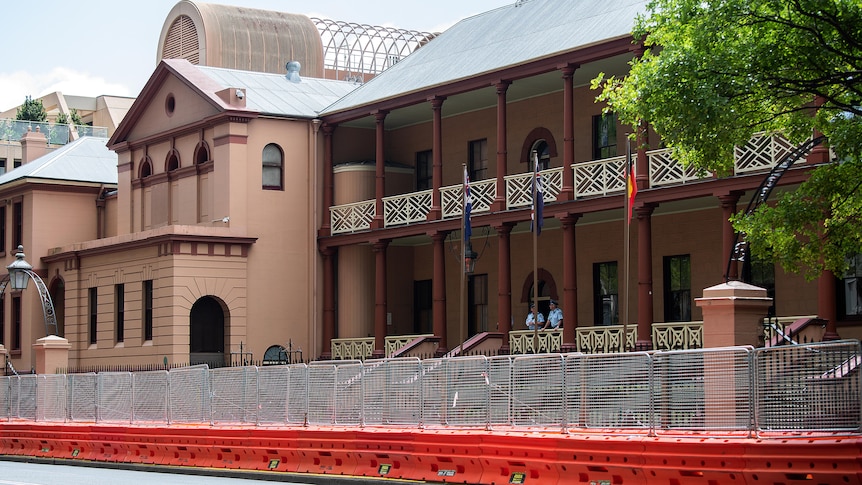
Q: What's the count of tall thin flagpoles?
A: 3